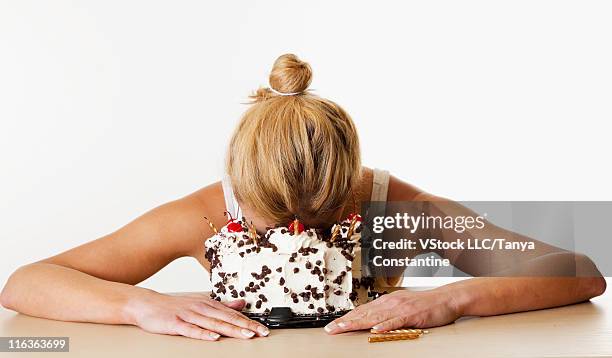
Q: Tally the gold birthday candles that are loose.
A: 2